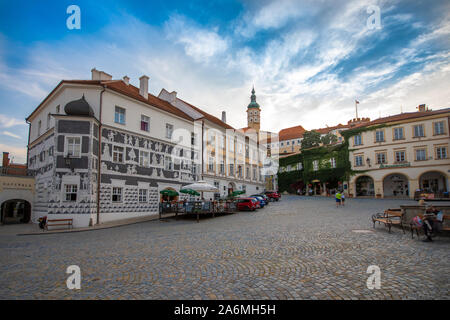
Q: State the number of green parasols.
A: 3